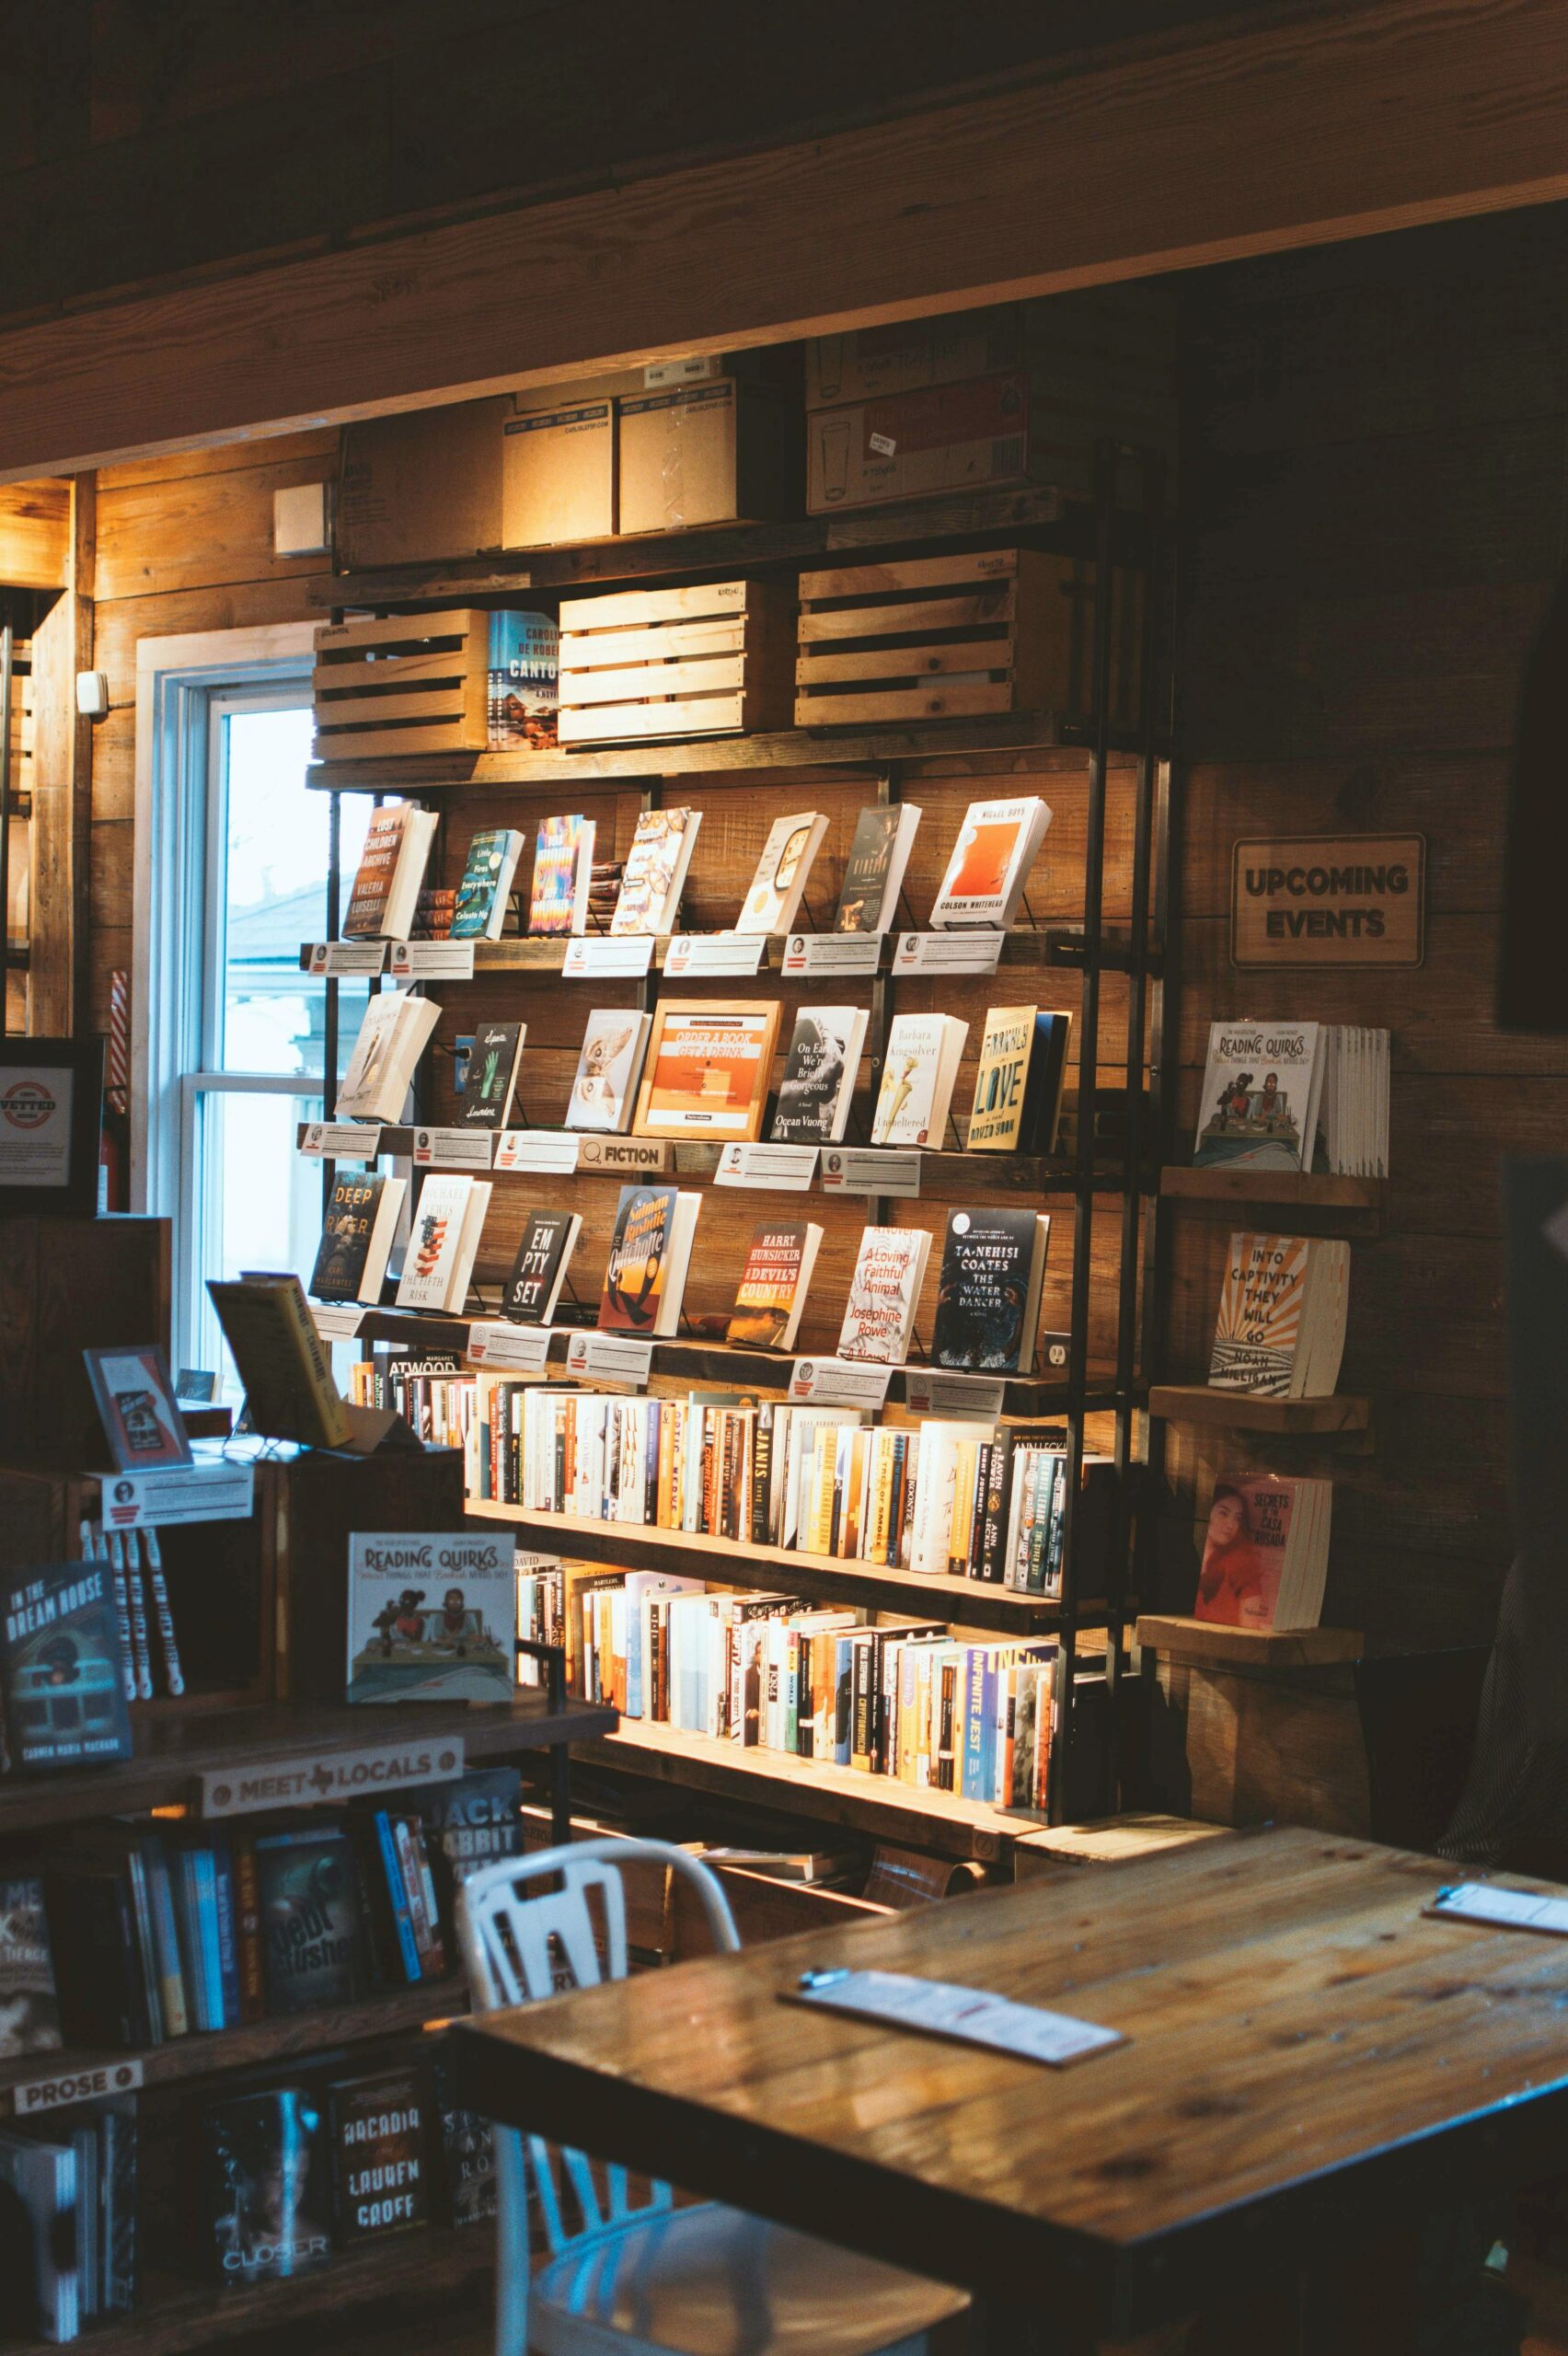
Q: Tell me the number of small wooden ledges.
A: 3